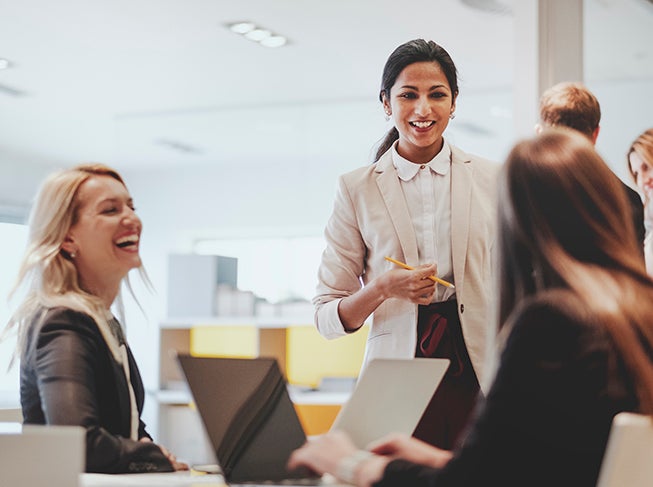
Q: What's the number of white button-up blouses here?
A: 1